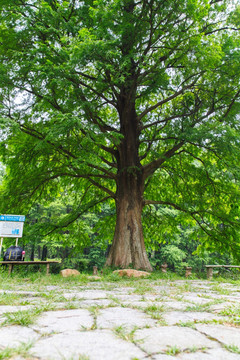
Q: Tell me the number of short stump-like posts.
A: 3